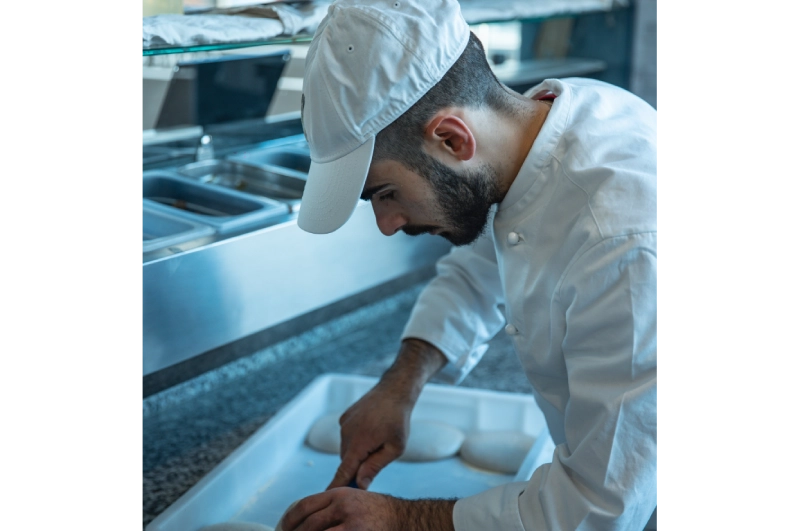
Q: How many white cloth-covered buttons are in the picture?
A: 2